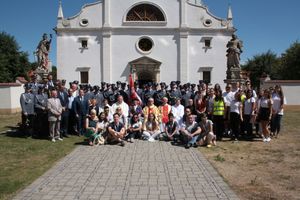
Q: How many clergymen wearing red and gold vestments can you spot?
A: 2